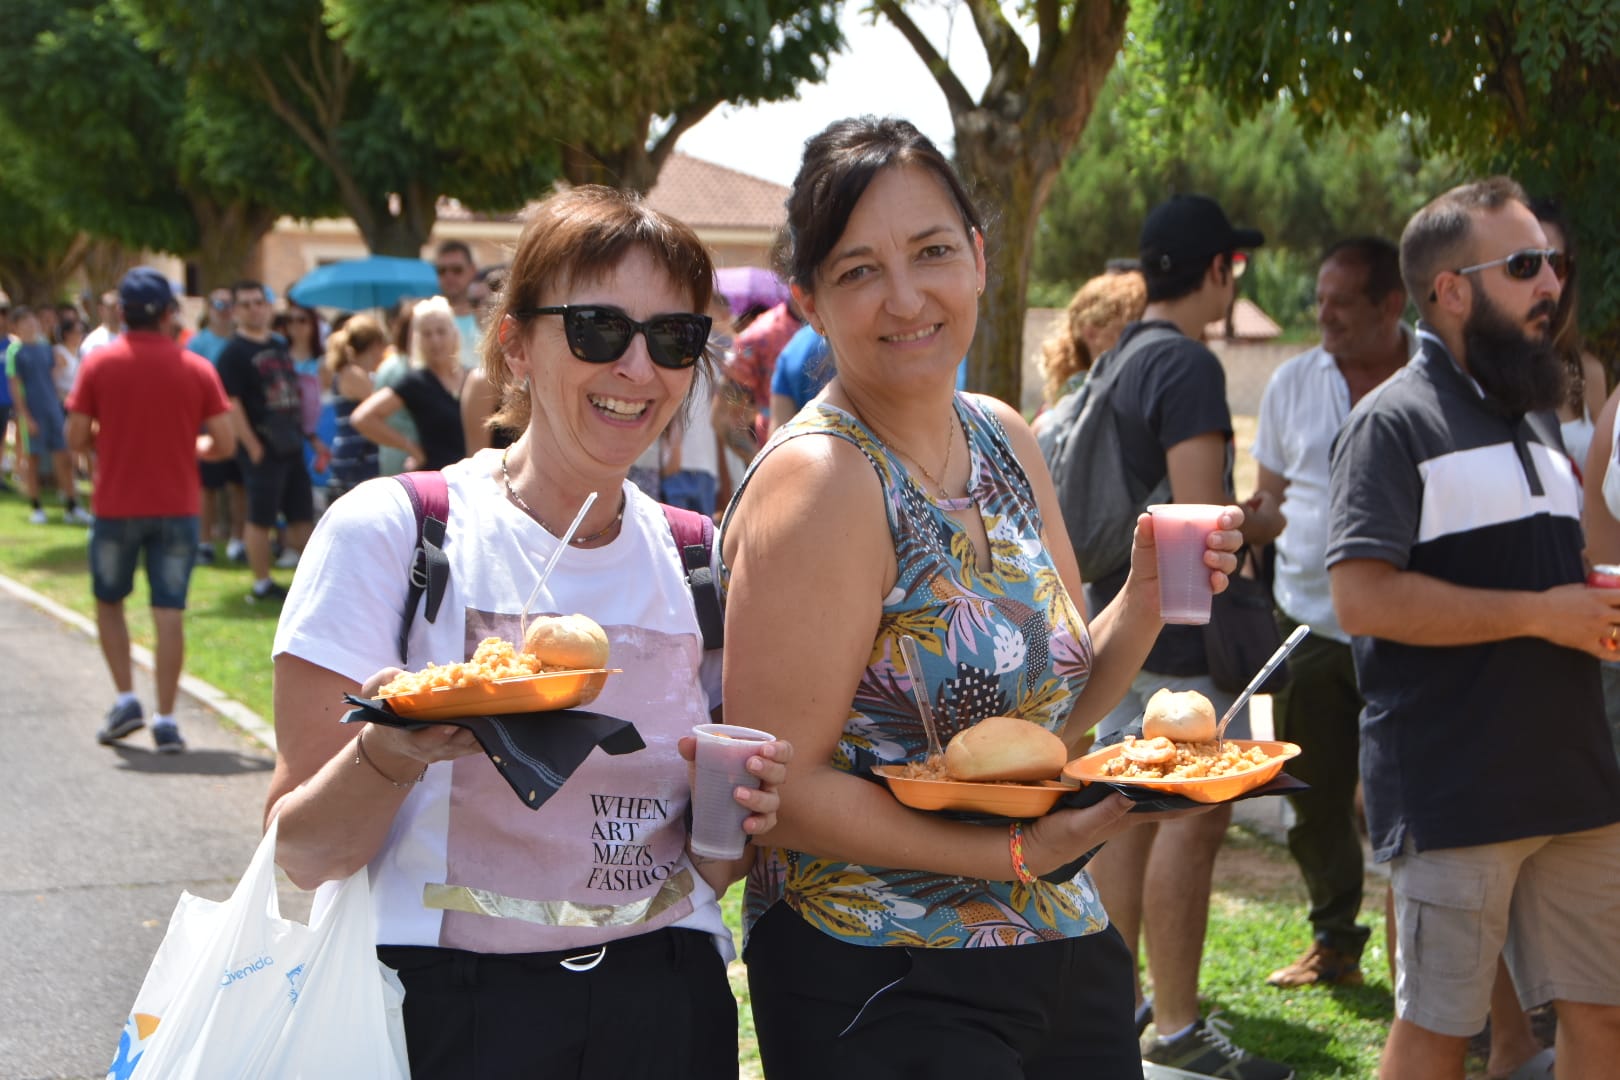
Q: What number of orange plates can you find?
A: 3